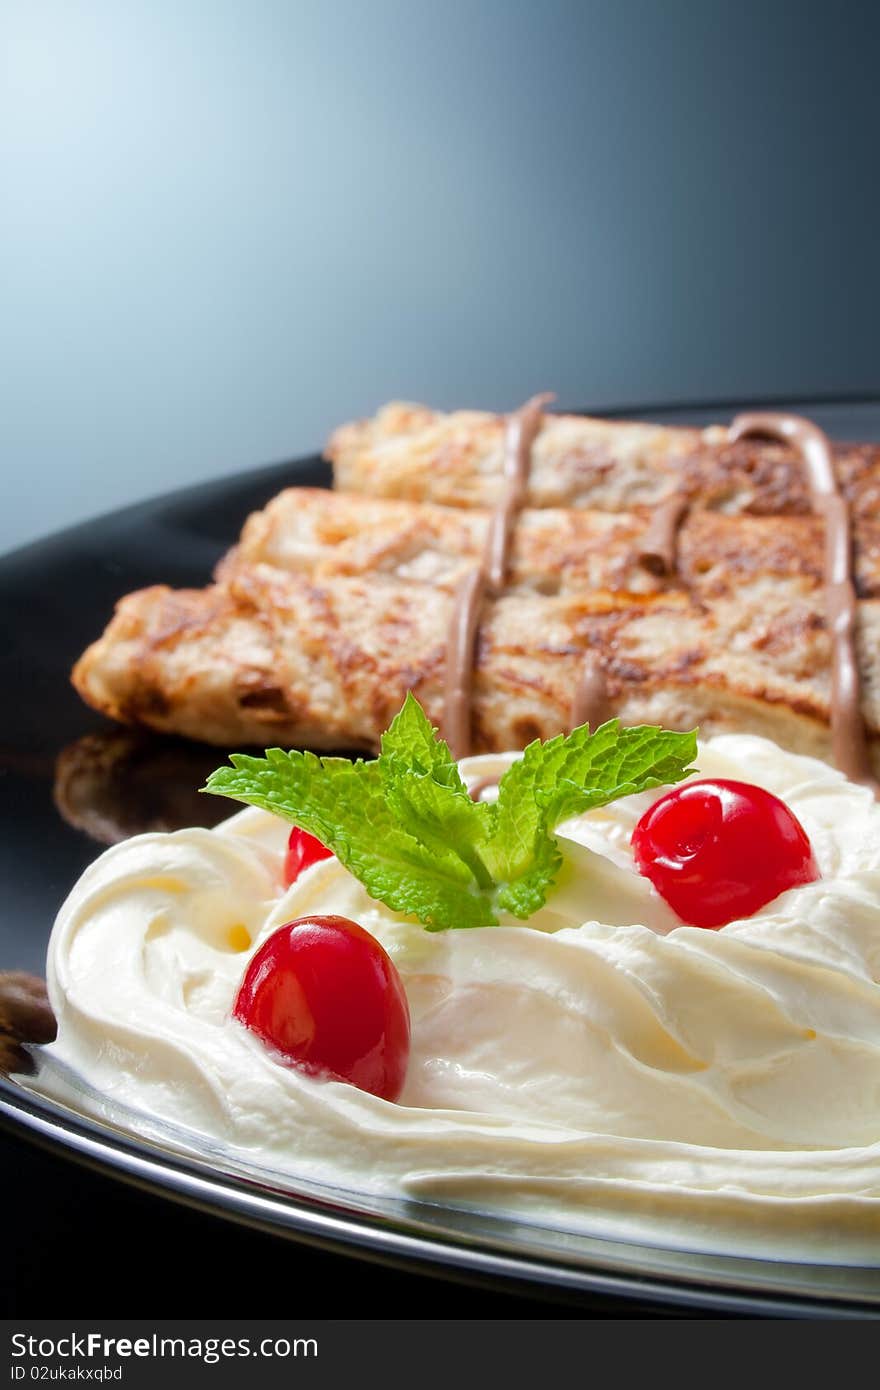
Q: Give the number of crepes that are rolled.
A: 3